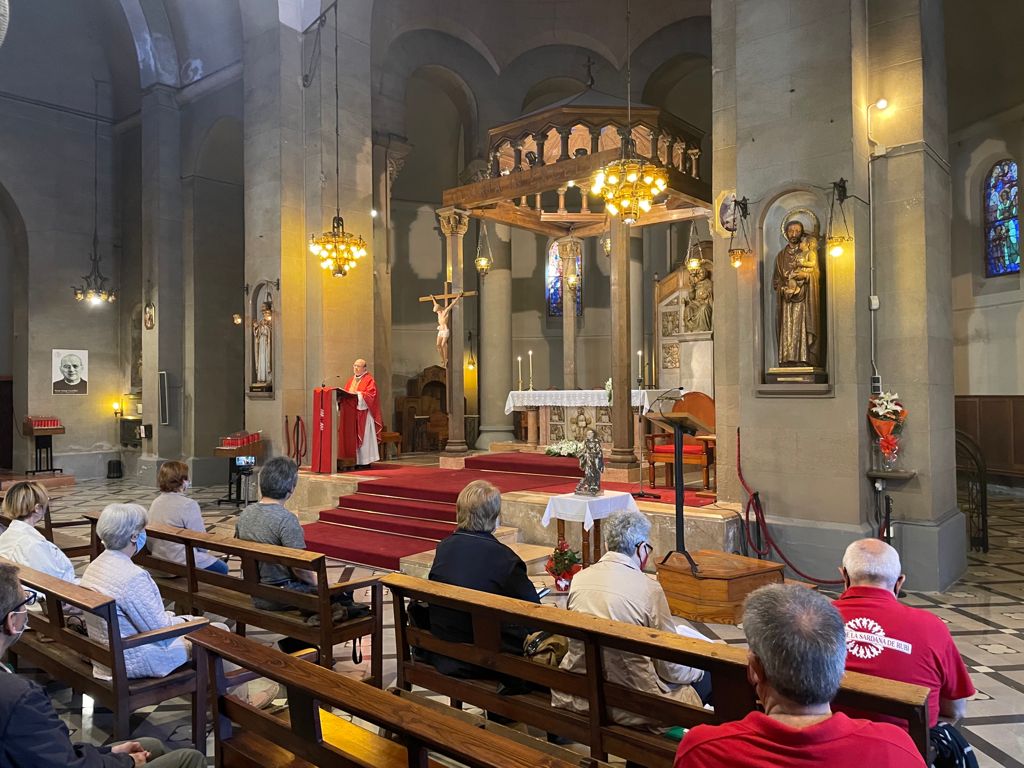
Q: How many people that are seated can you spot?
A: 9